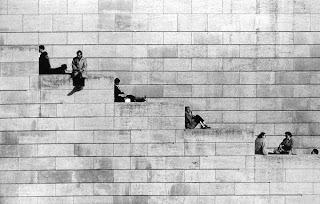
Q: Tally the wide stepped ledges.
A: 4